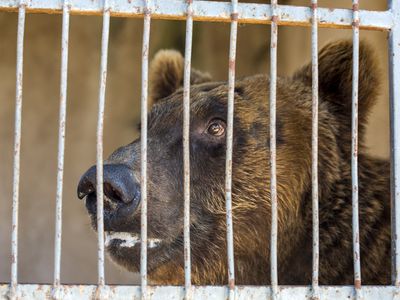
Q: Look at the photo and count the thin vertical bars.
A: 9